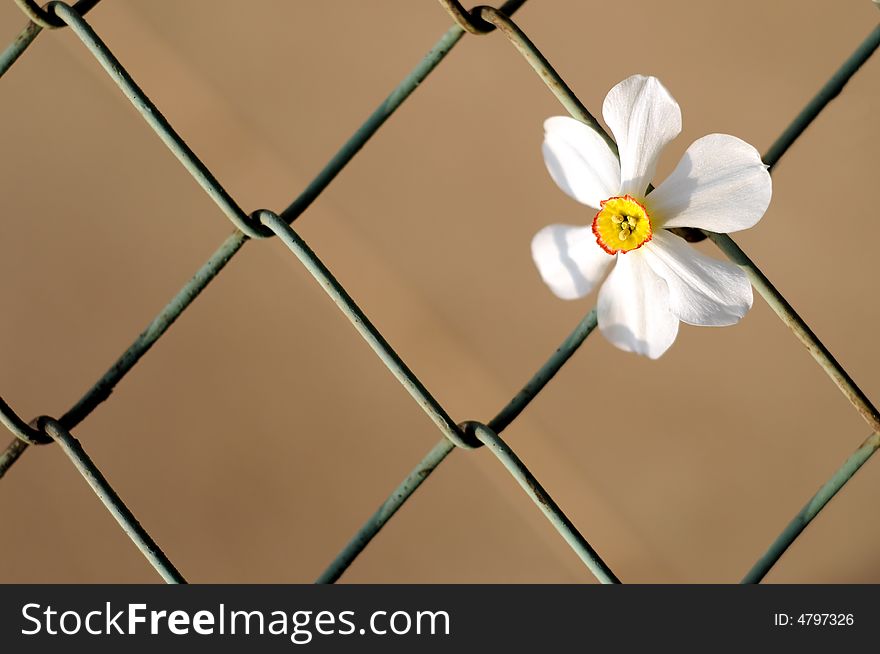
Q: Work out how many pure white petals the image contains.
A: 6